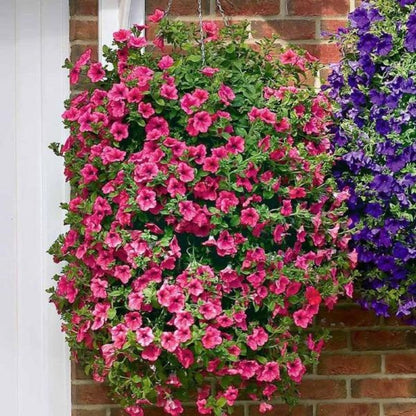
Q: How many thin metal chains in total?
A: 3